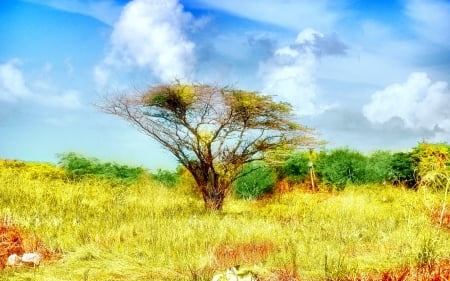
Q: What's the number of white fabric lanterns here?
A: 0